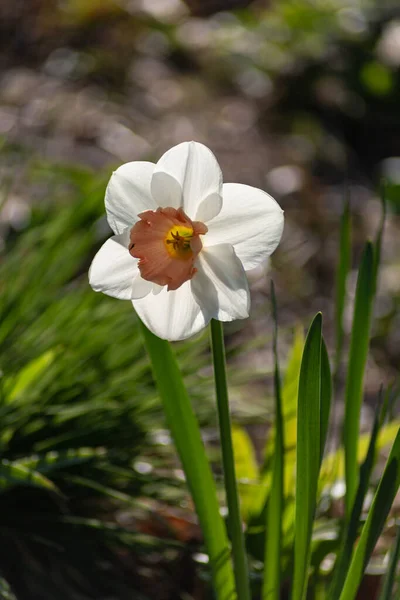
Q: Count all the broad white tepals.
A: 6